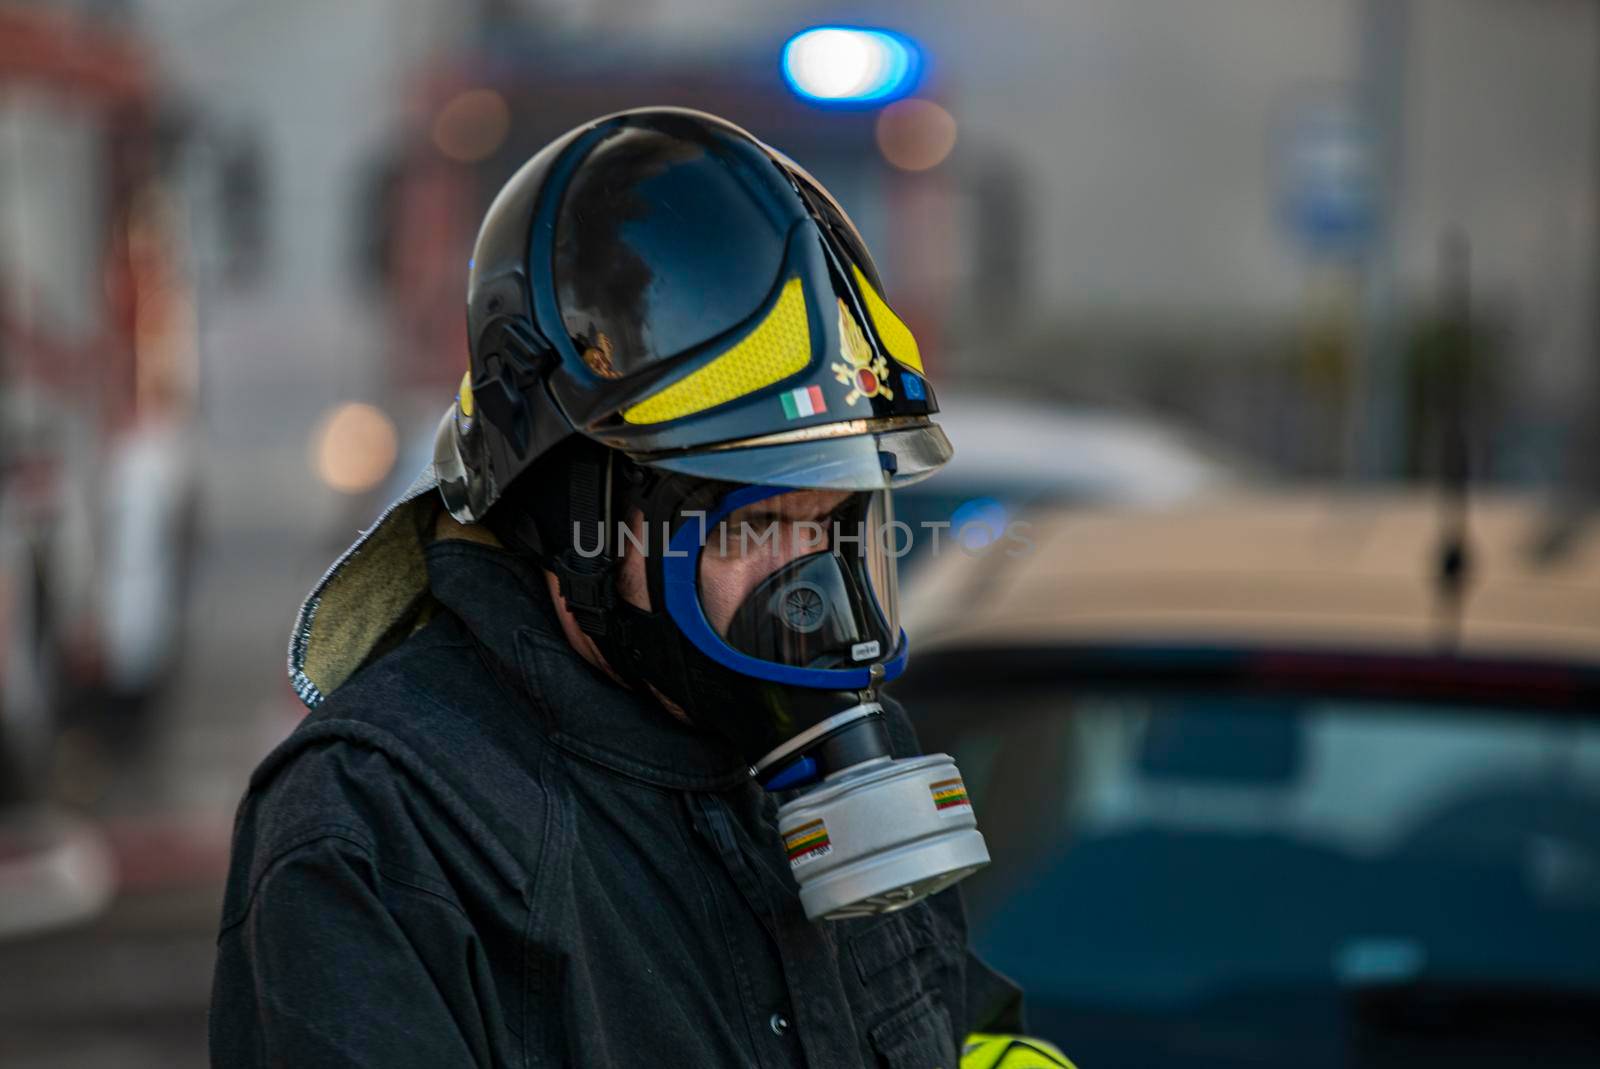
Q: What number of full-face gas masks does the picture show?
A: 1